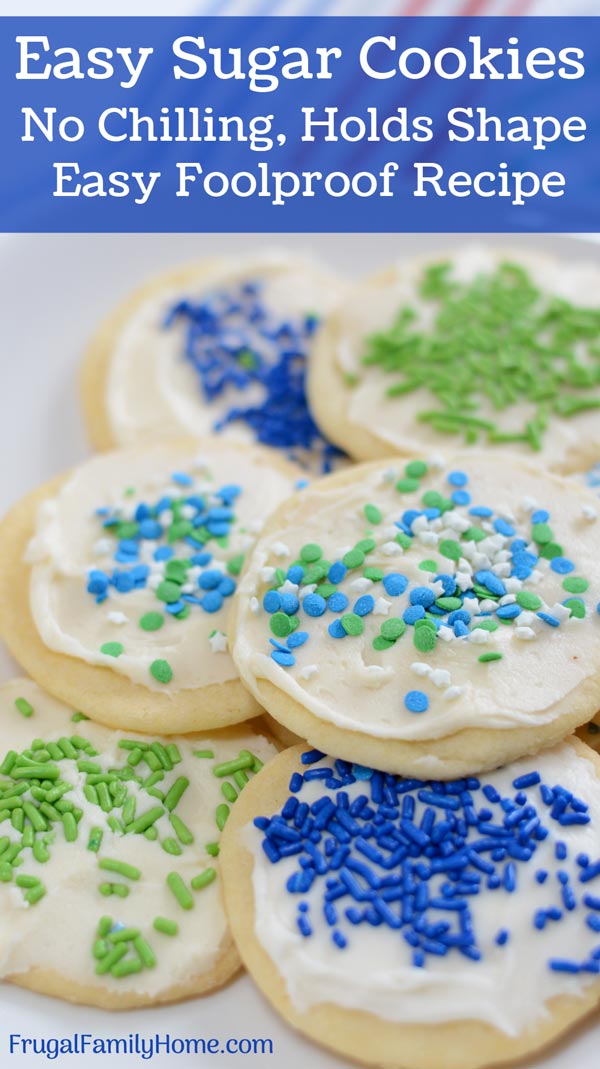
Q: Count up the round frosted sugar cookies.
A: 6